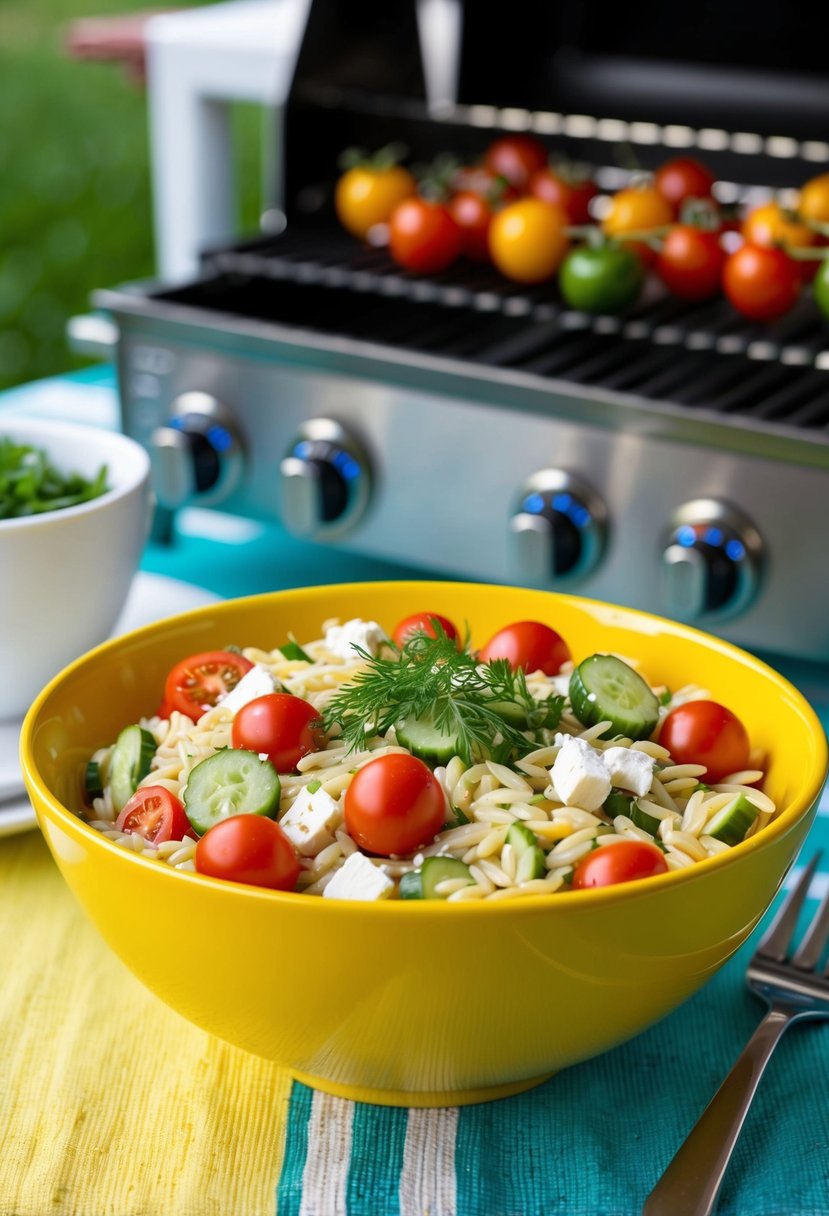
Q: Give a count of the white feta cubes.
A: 6